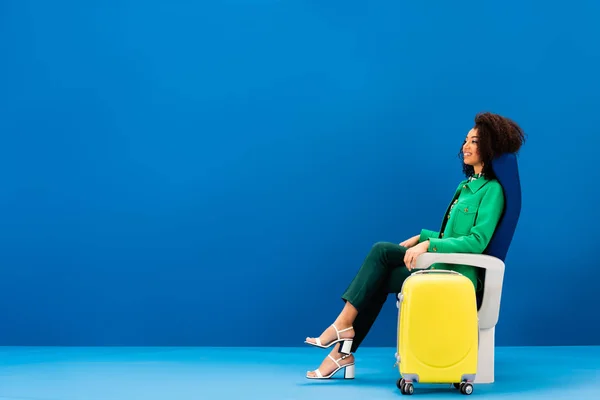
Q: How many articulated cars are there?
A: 0